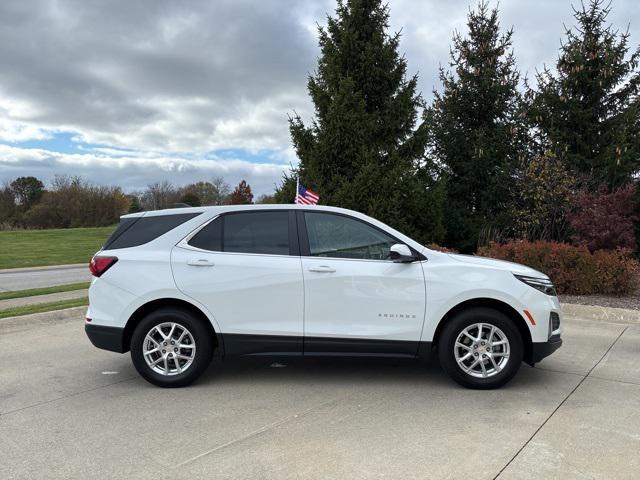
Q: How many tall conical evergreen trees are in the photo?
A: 3